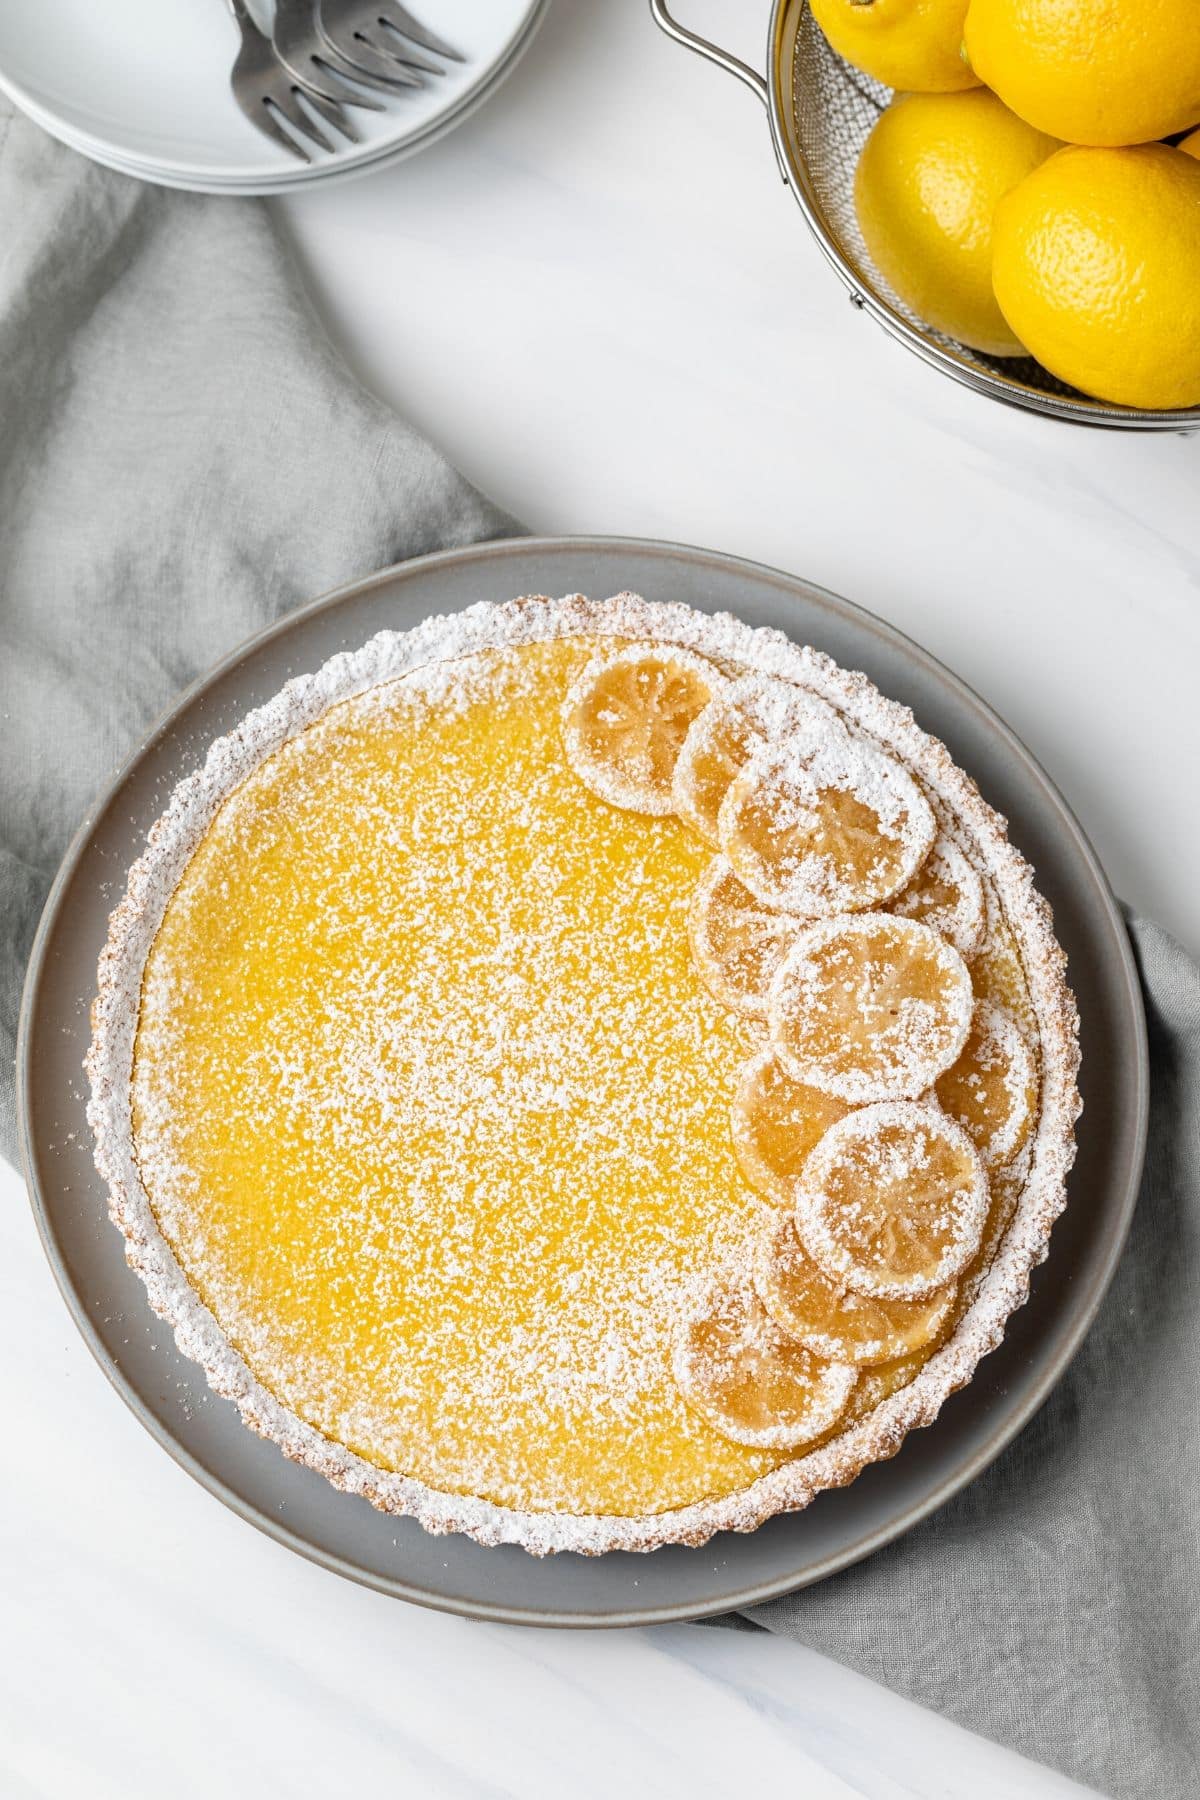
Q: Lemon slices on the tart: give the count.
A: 11